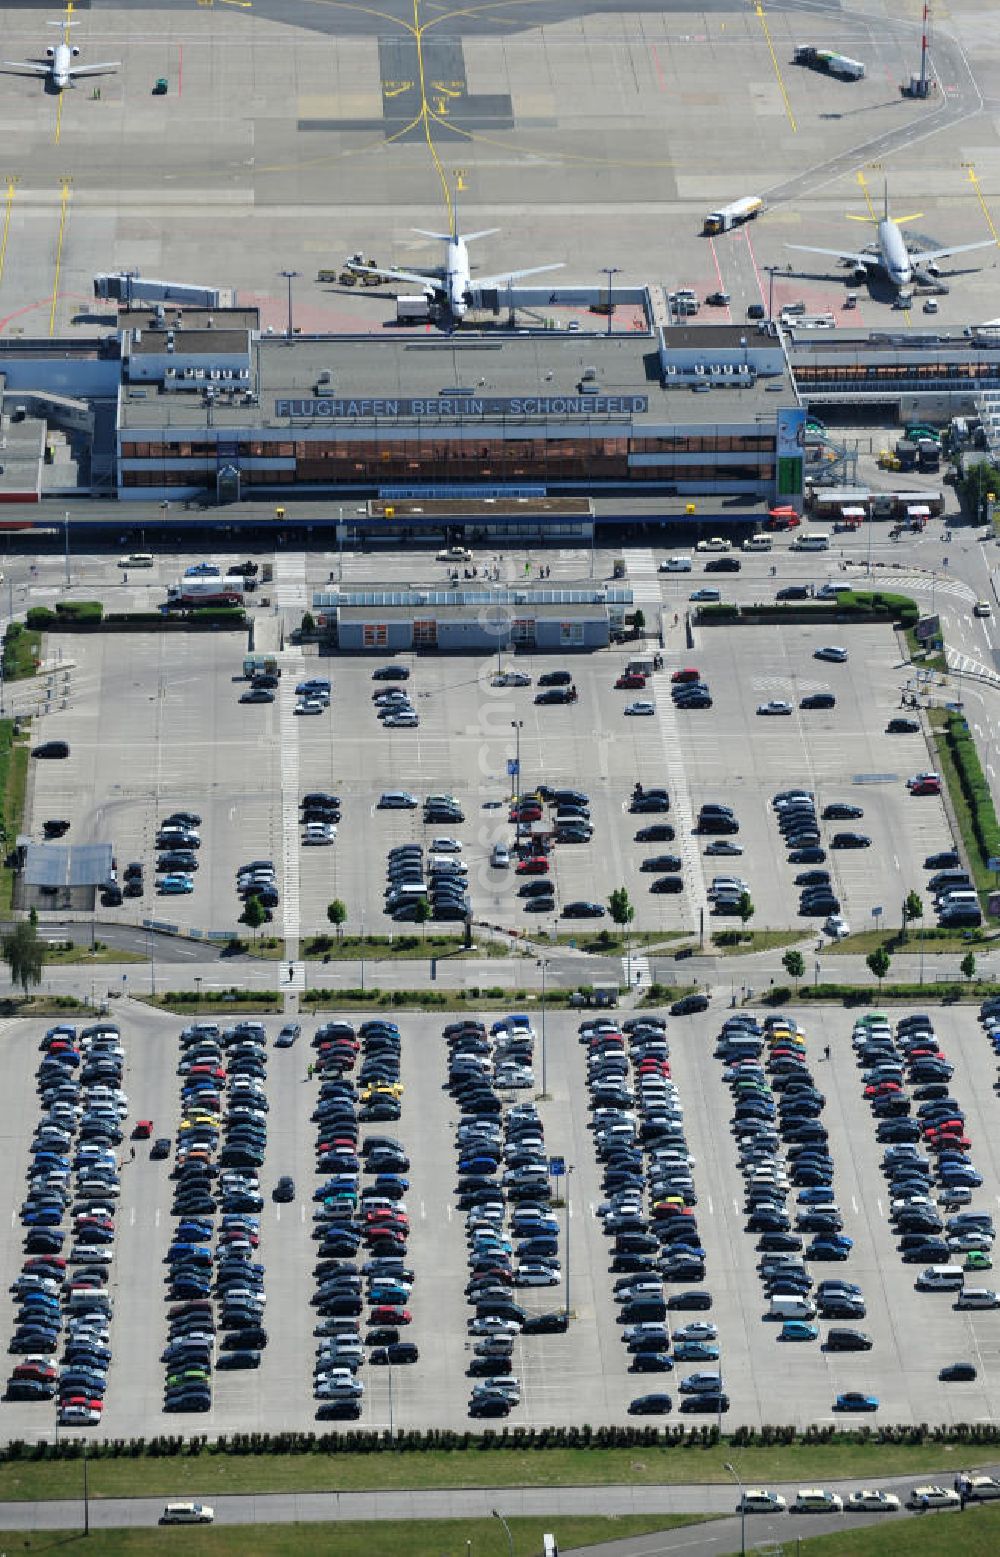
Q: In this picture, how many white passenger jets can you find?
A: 3